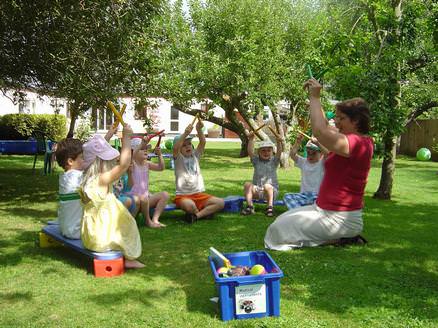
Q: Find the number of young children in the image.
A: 7